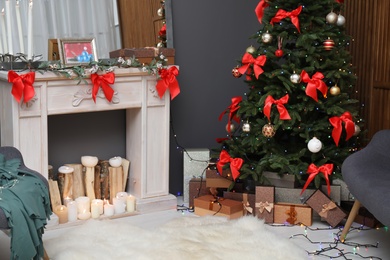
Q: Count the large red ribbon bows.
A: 12